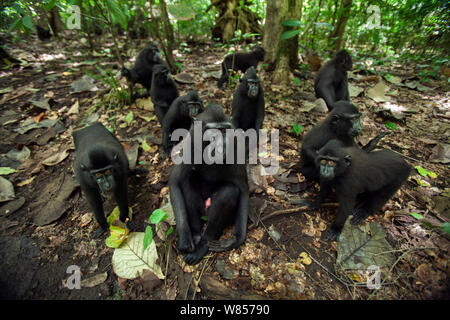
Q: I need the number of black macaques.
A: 10